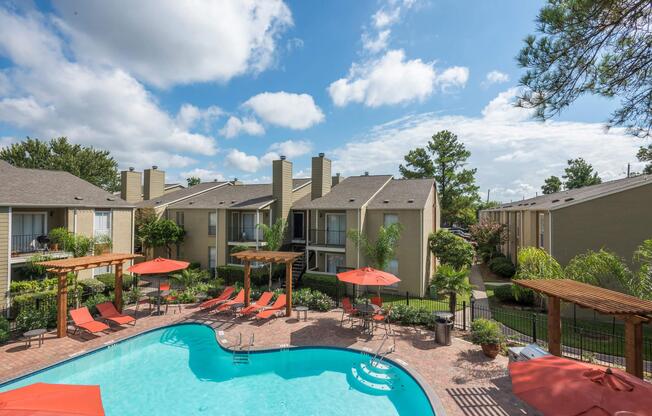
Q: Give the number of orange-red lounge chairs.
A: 6